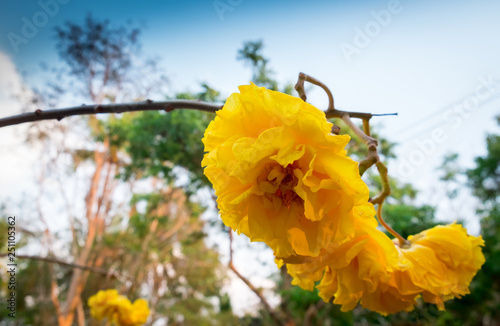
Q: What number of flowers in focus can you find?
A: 3